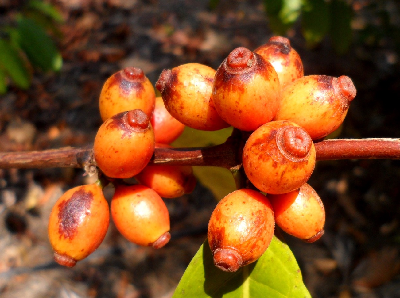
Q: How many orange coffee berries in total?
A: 13